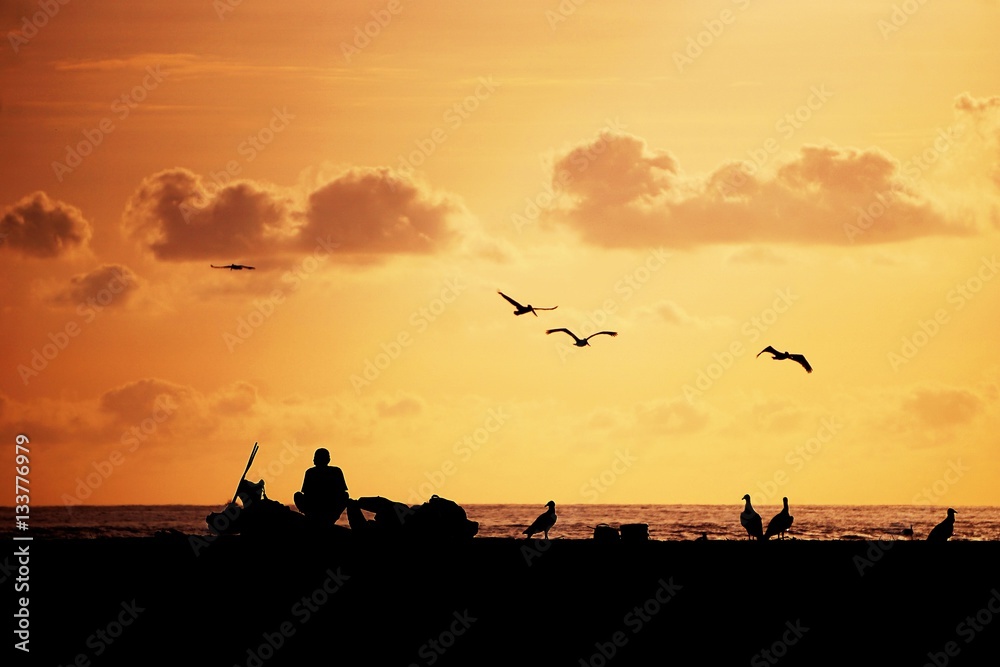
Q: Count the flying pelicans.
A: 4